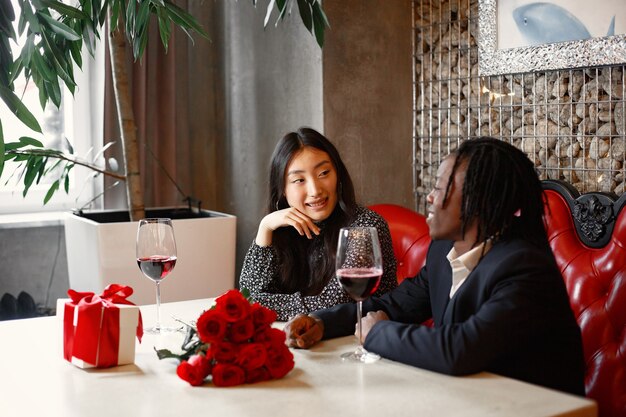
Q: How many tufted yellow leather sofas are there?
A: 0